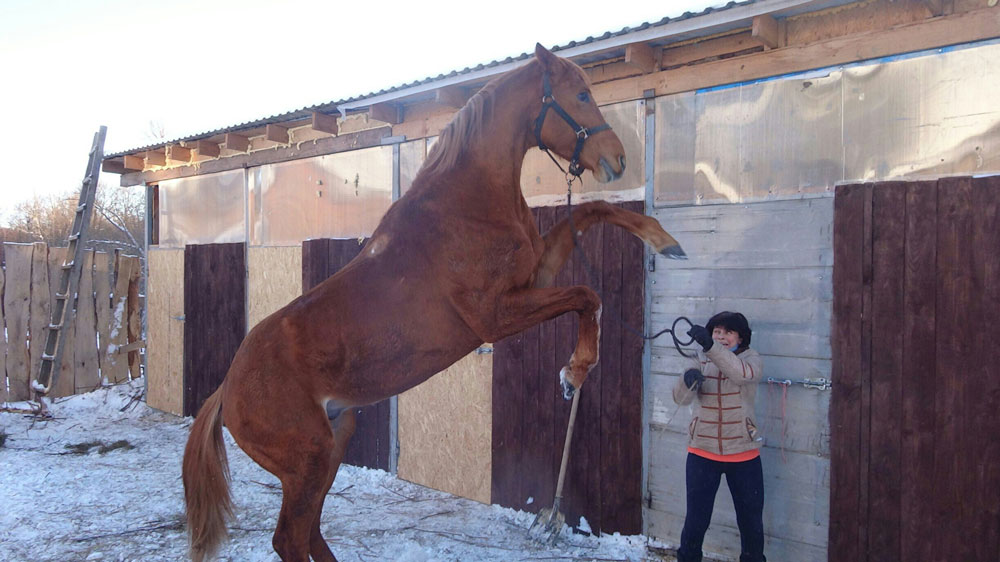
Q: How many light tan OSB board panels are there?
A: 3